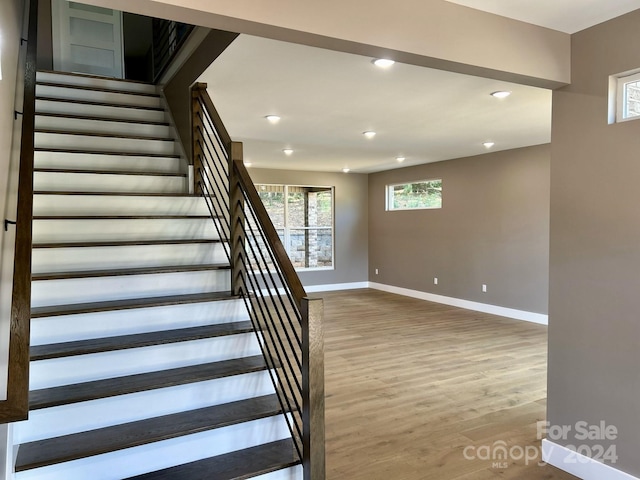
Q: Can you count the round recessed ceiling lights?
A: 9